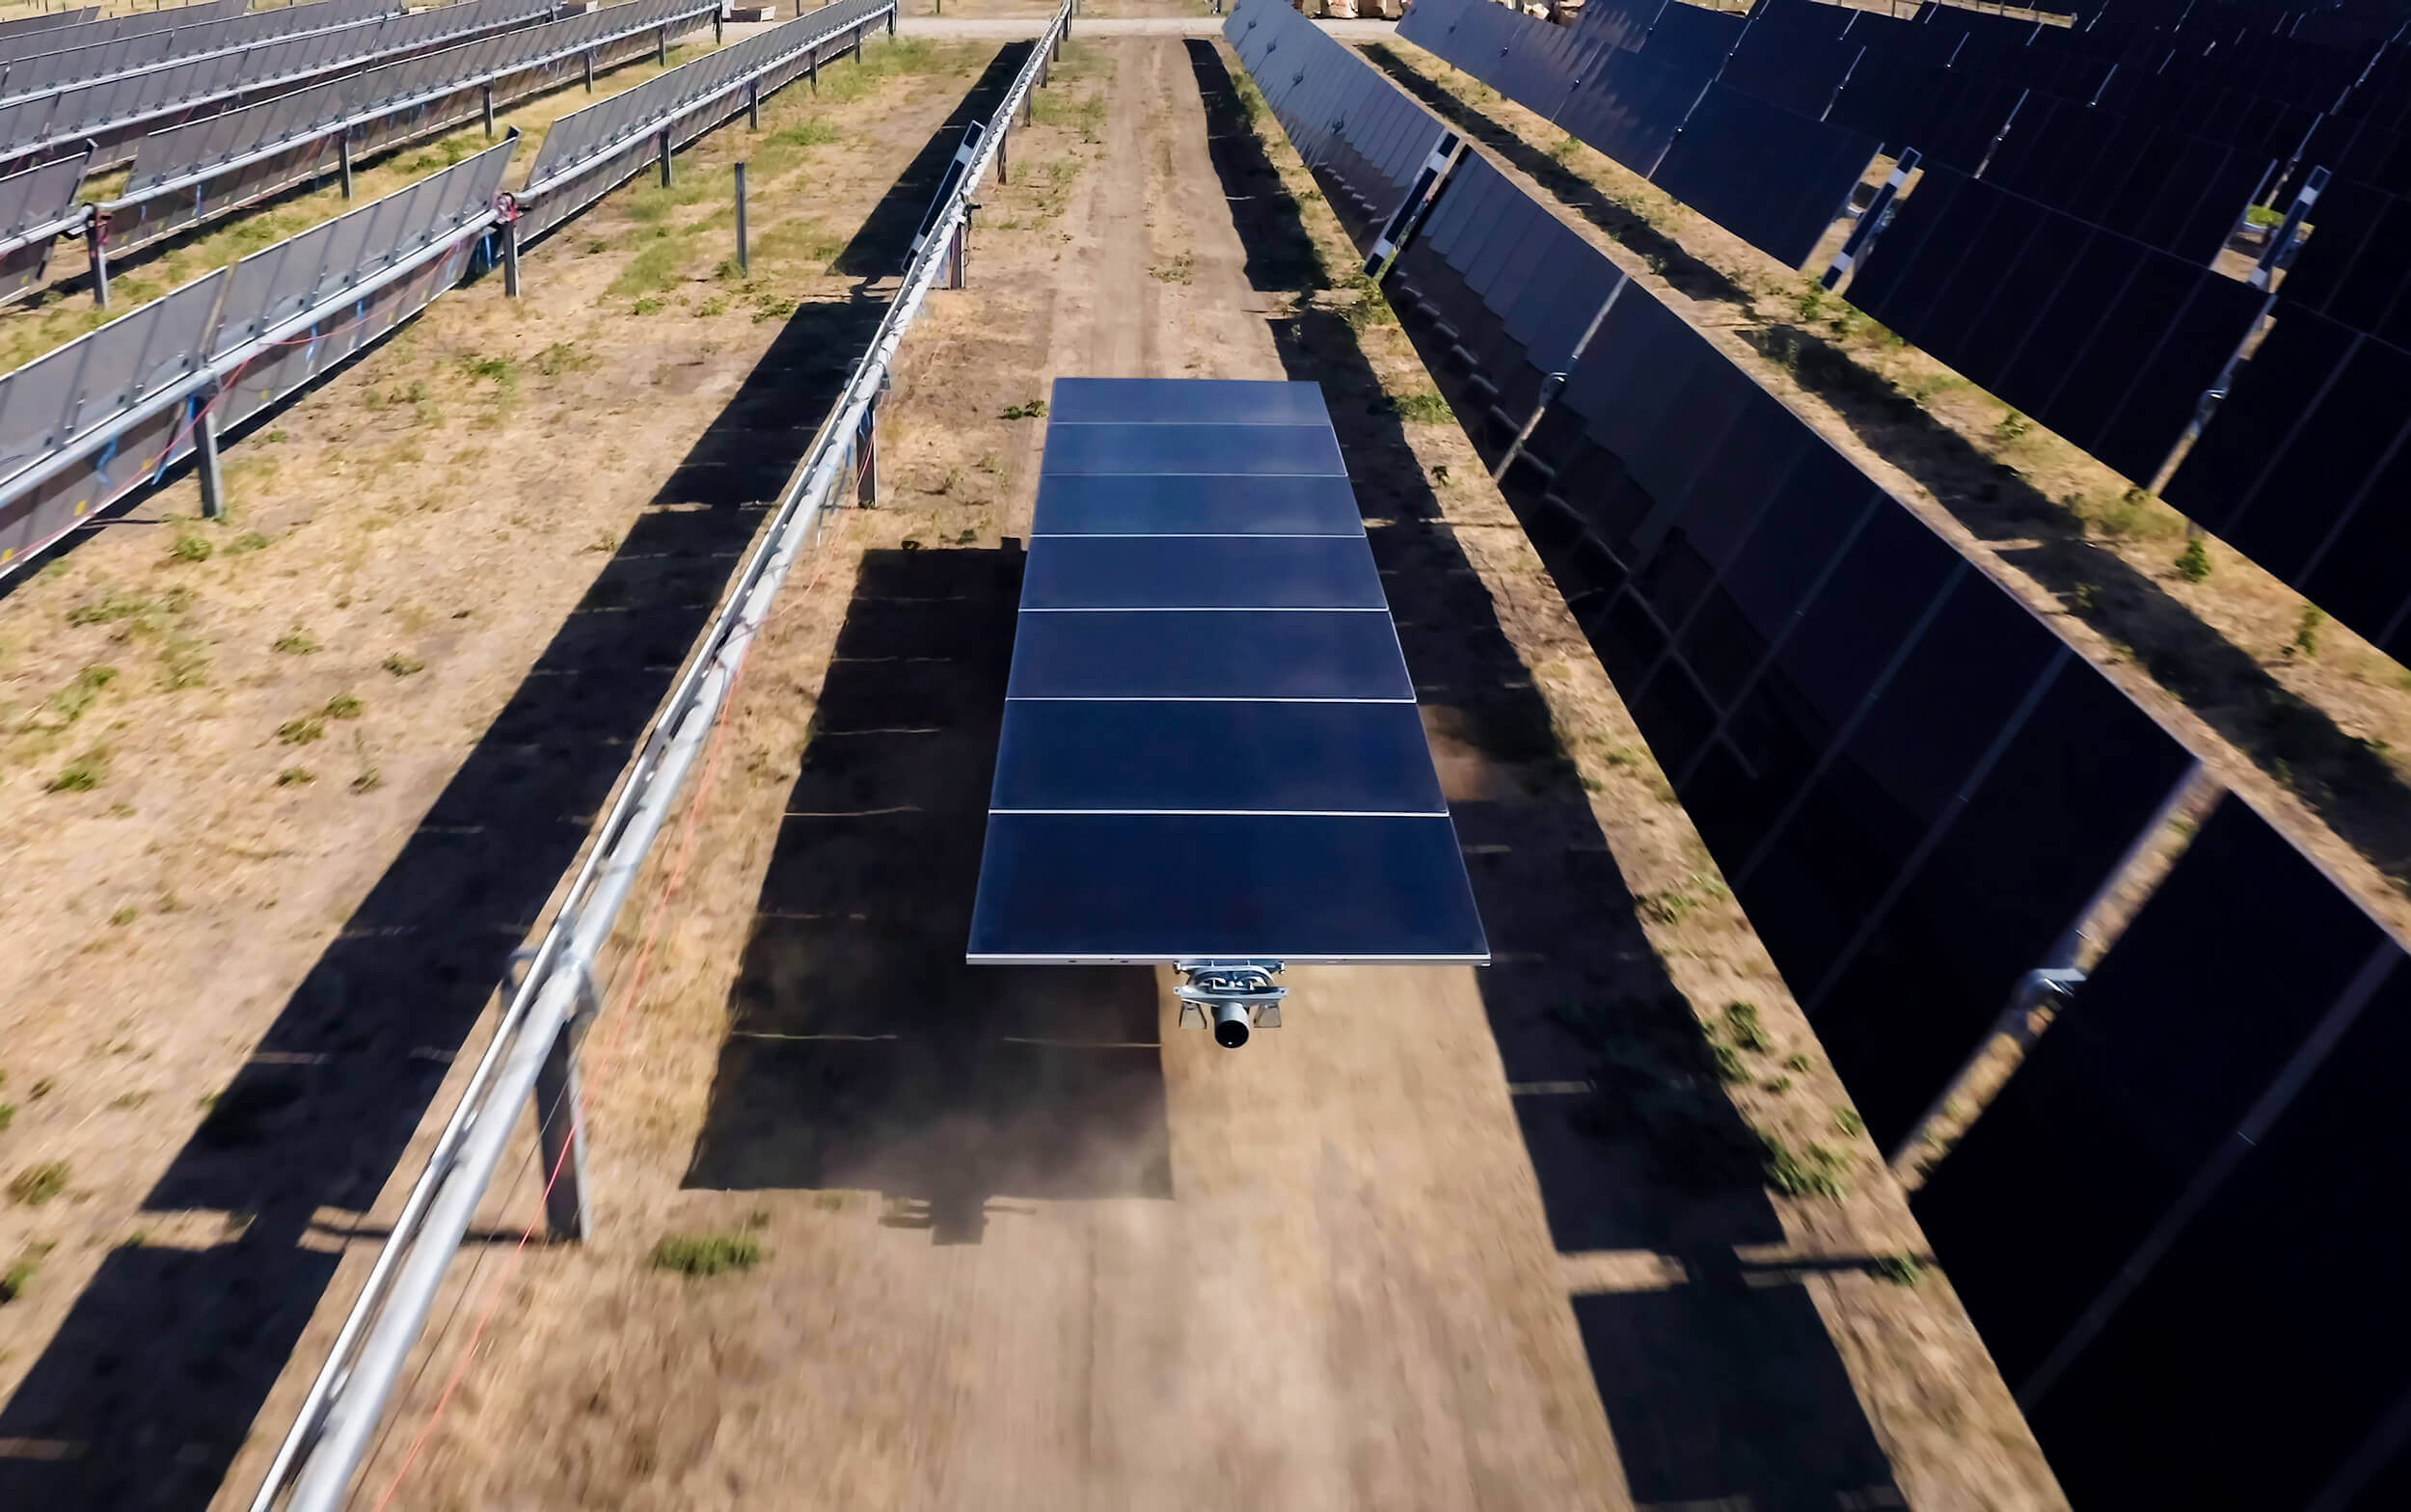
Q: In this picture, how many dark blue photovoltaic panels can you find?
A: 7